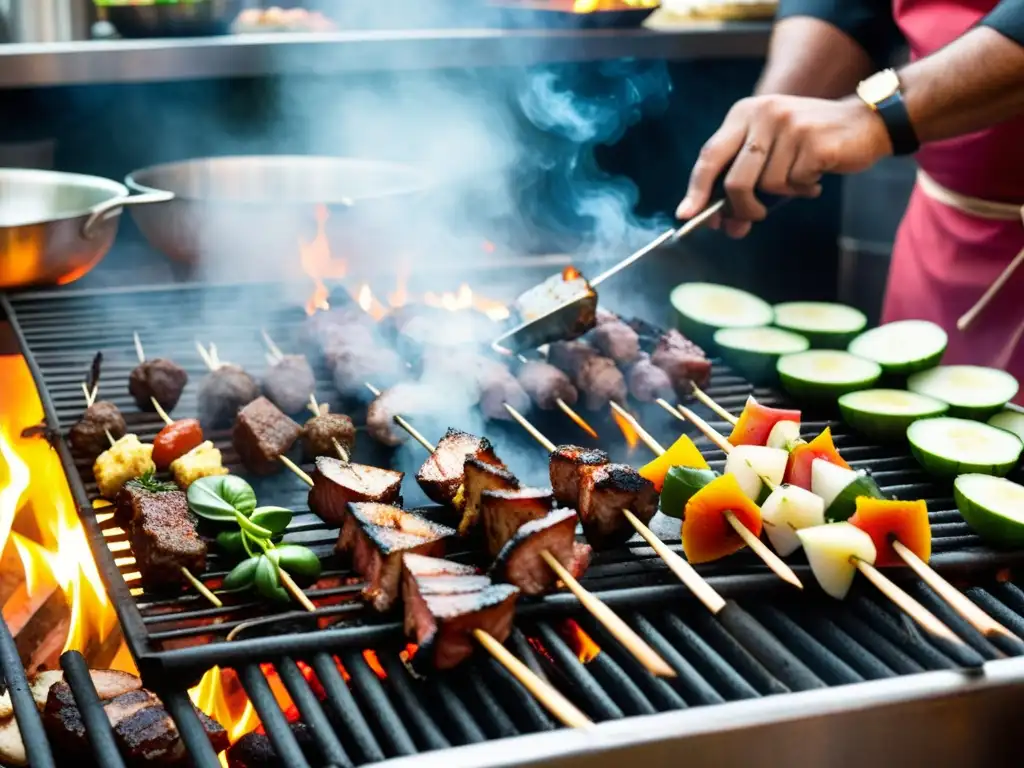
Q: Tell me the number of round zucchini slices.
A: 10